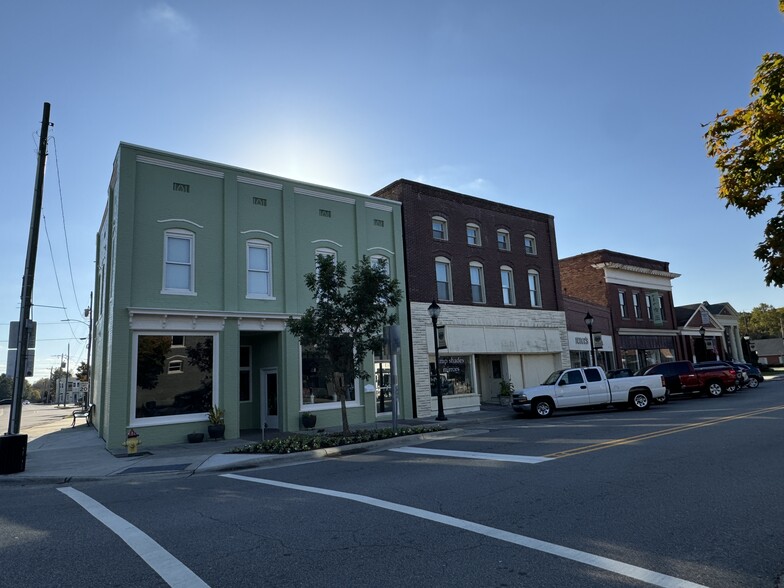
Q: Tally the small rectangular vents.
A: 4